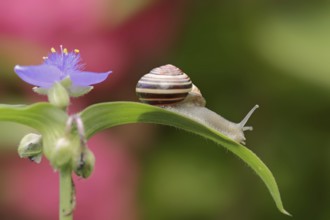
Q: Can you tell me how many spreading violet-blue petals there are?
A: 2